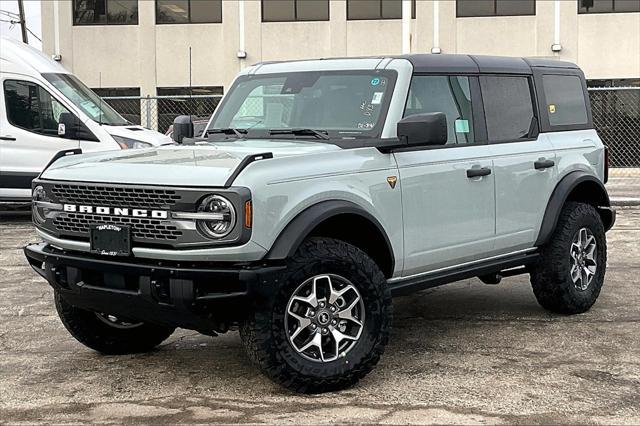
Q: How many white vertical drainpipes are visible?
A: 4